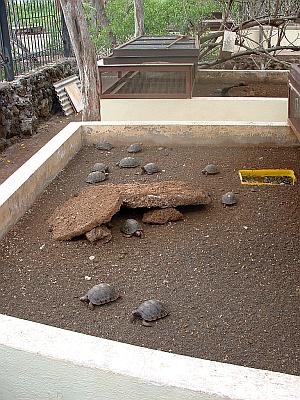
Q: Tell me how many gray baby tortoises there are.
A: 11